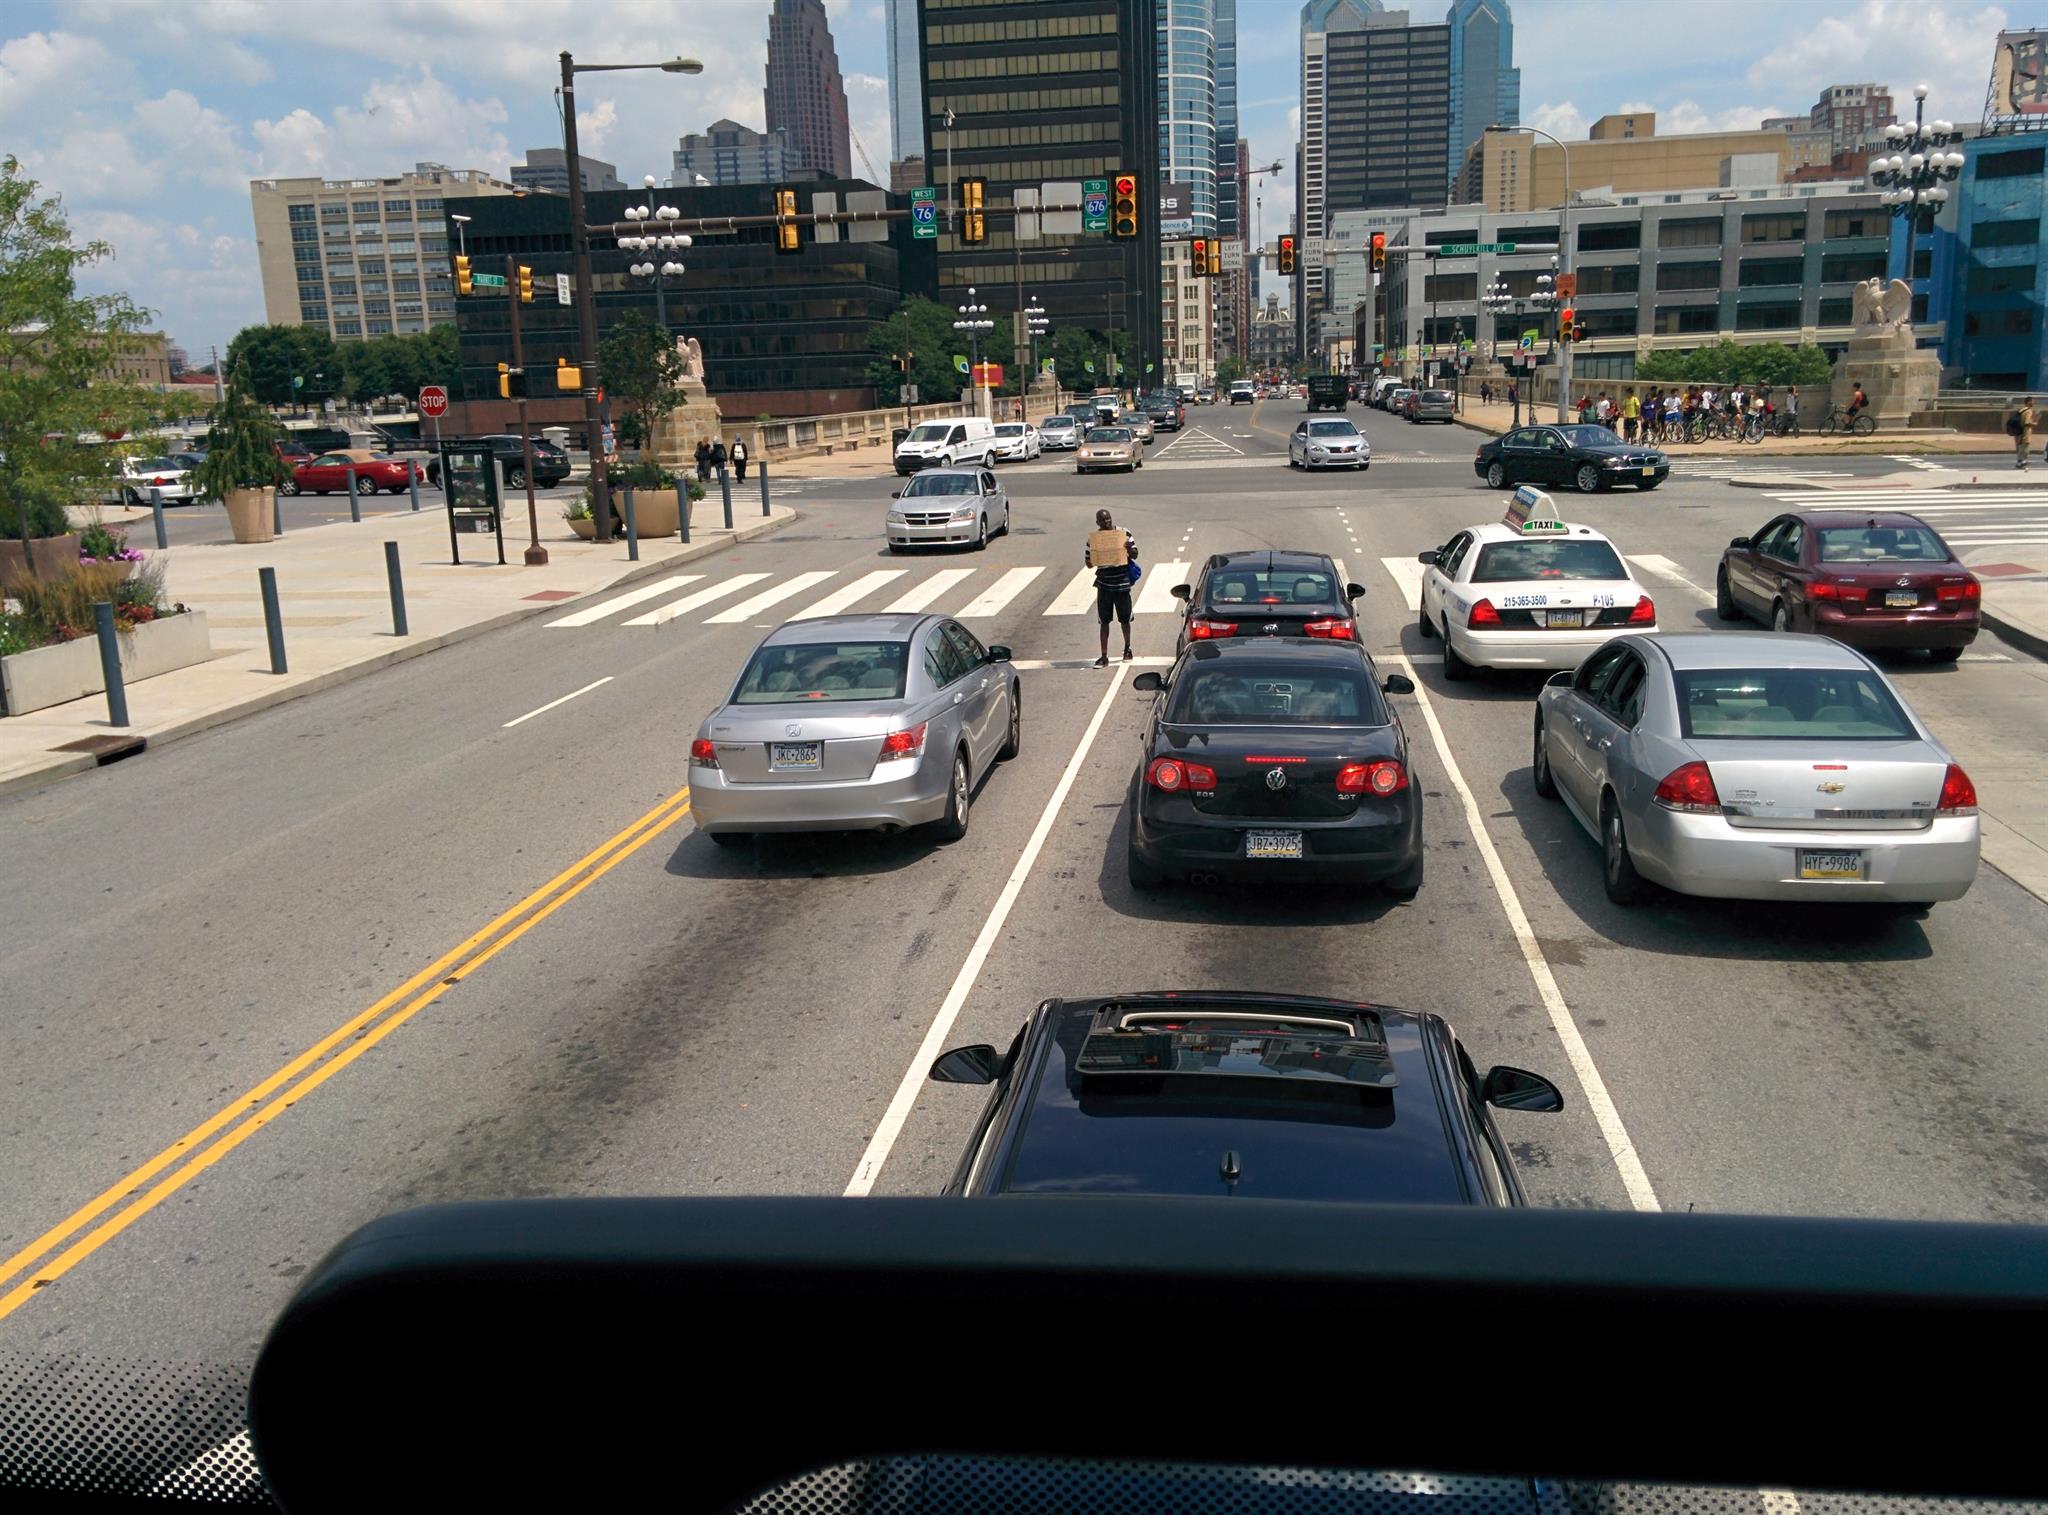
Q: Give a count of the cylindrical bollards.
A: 11